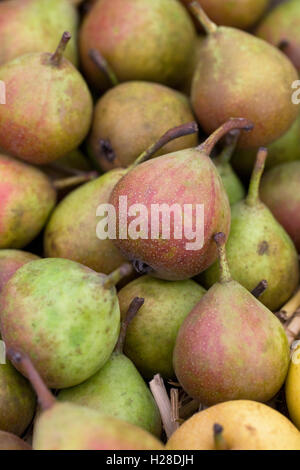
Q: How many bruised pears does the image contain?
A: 1